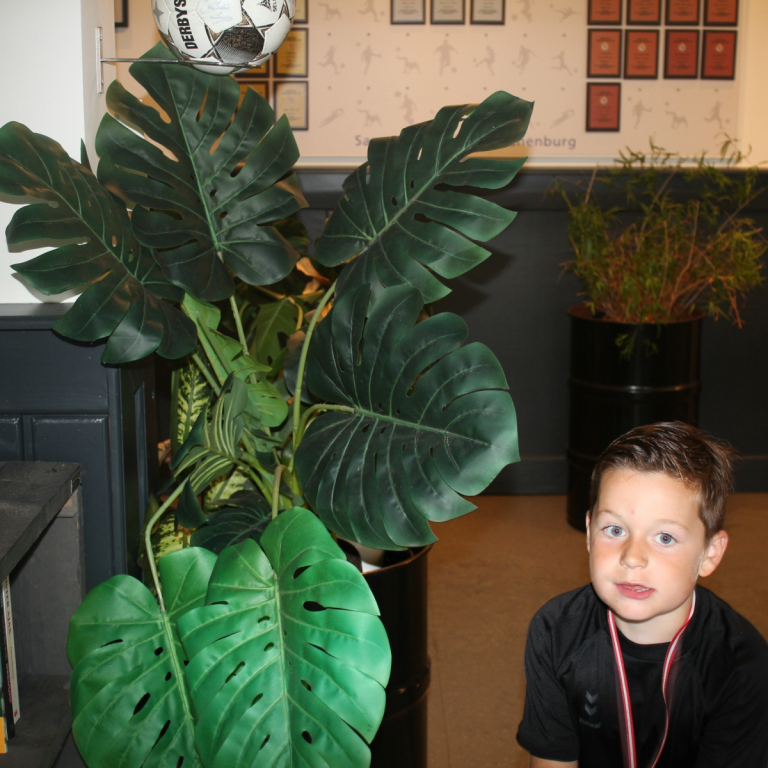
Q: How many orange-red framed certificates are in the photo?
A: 9